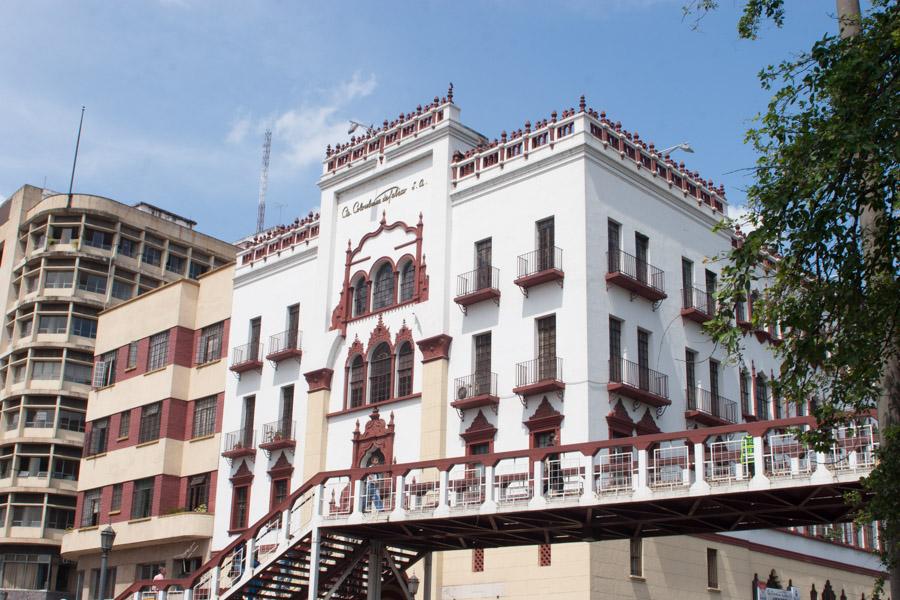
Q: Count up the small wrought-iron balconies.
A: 12